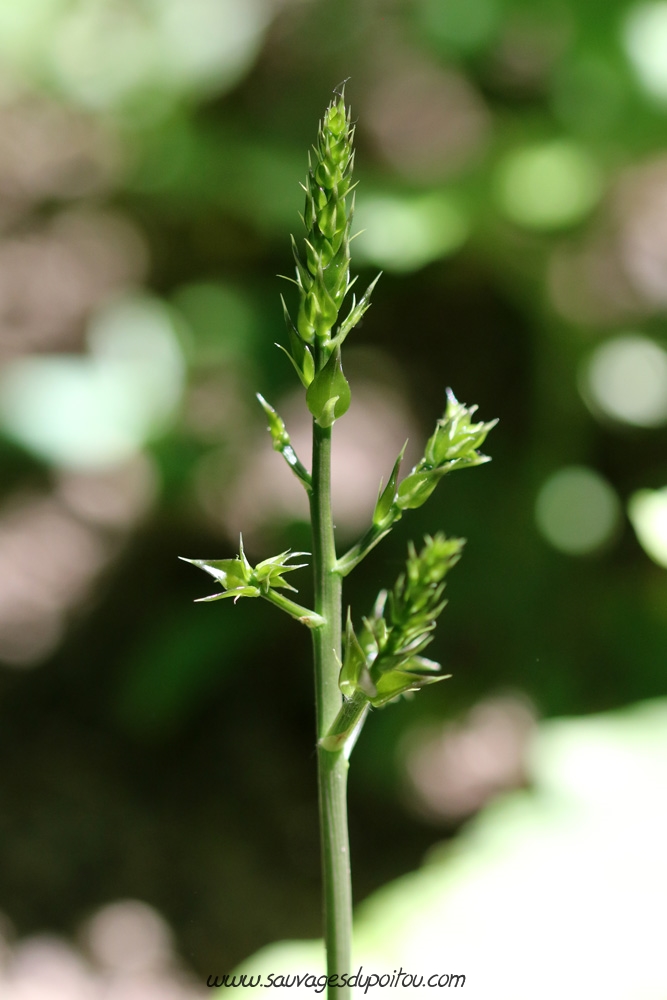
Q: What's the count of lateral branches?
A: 4